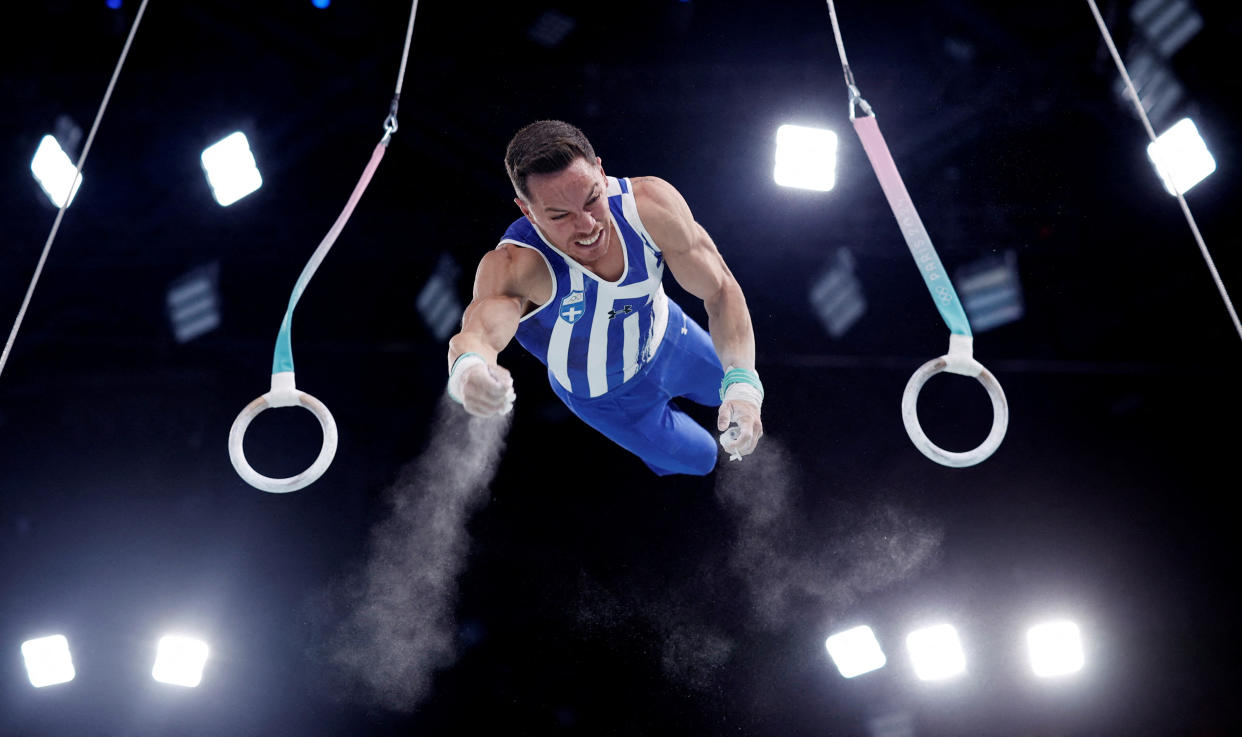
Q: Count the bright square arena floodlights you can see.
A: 9